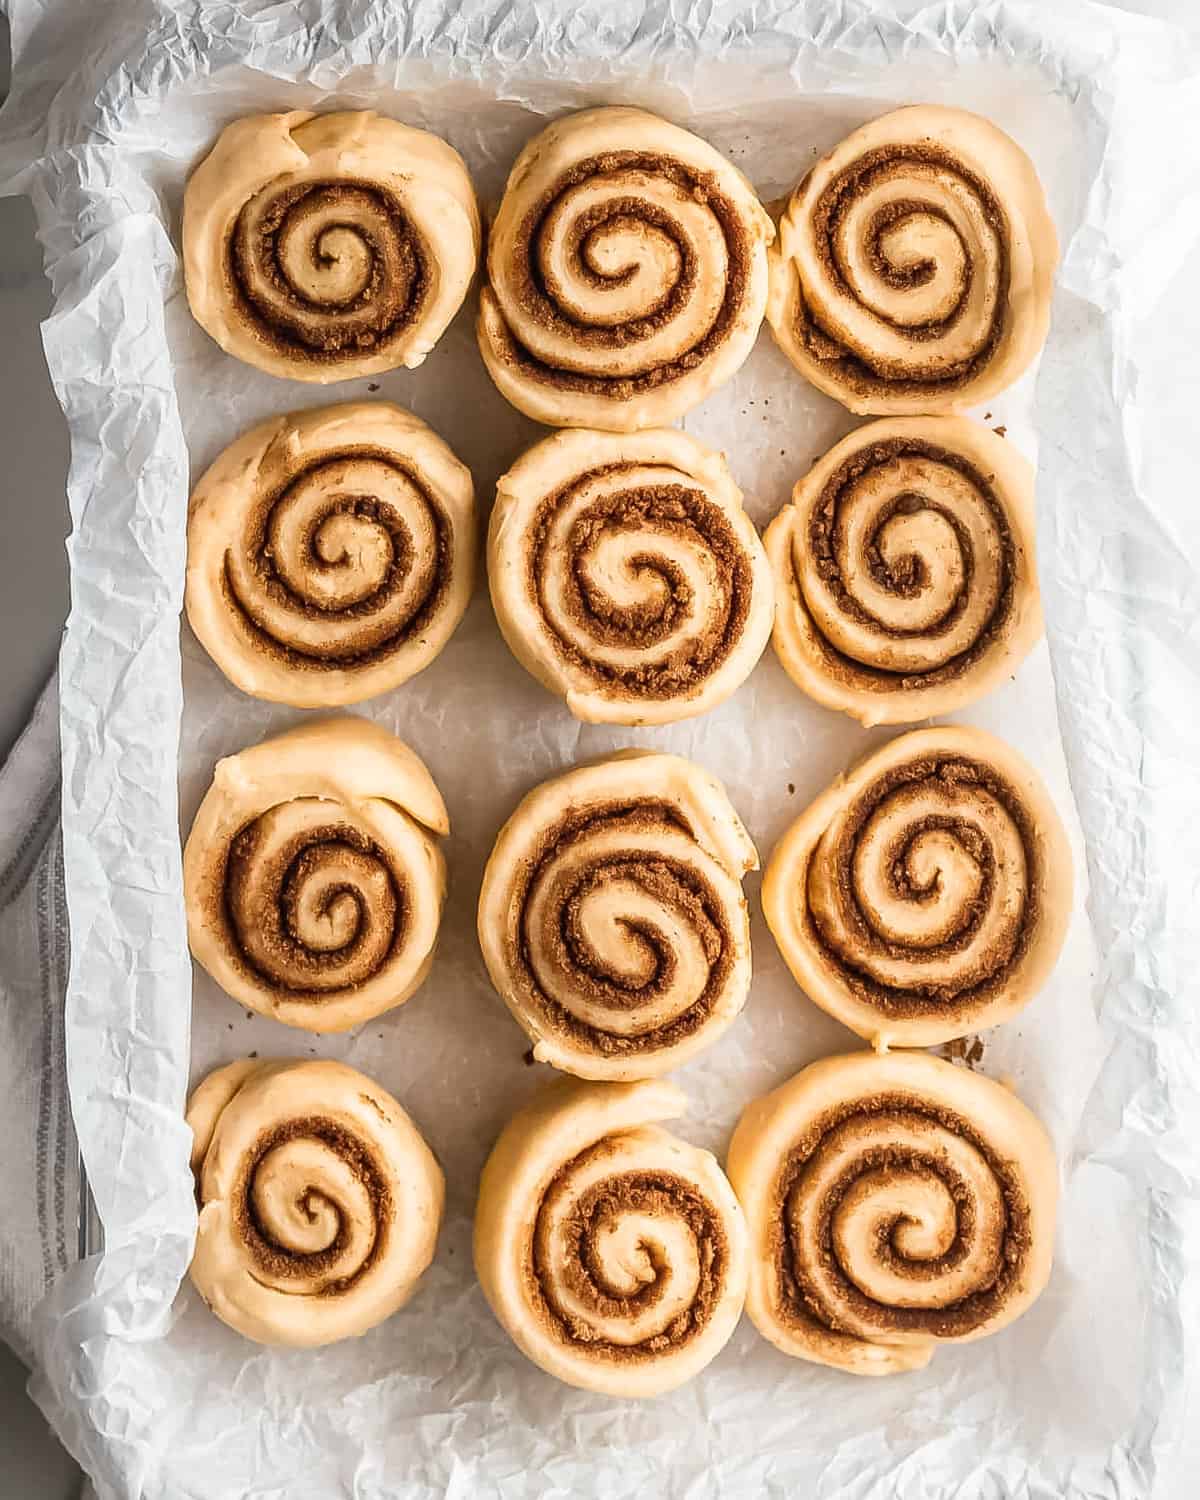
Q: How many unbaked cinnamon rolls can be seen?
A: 12